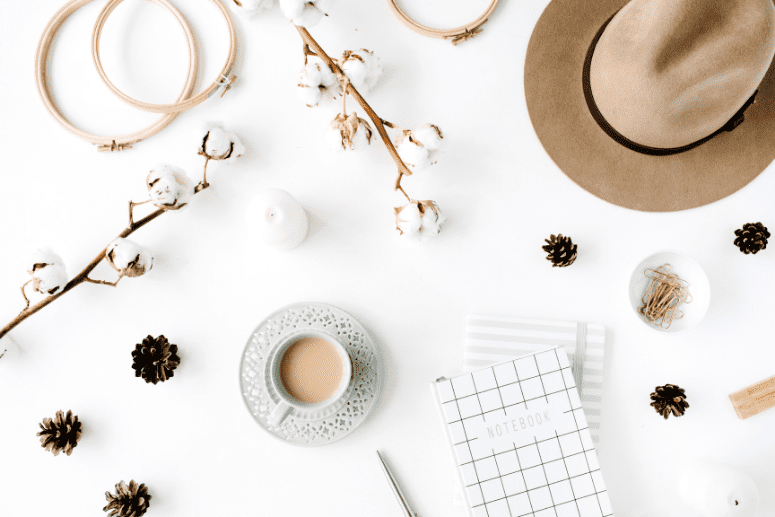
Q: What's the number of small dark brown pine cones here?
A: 6